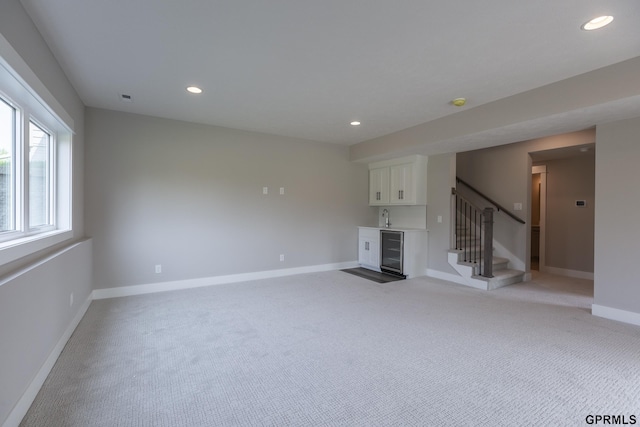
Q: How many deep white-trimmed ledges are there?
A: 1